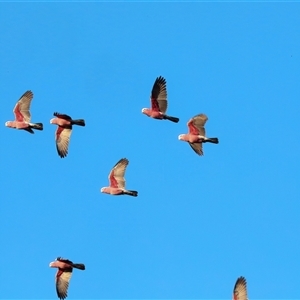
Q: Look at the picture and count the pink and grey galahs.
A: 7